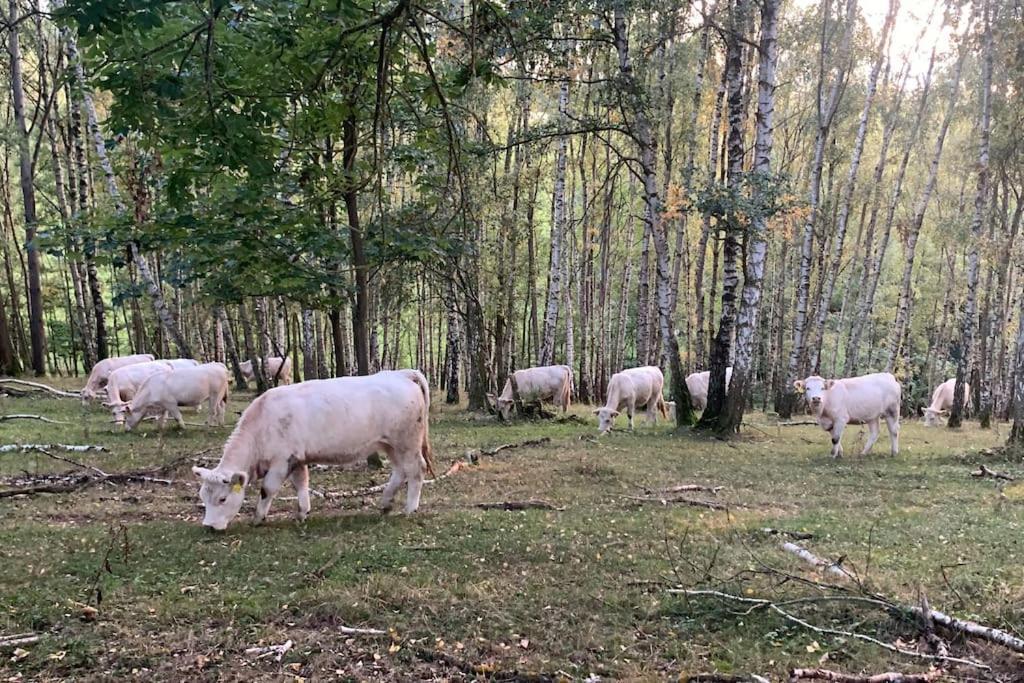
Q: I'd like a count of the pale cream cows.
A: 11